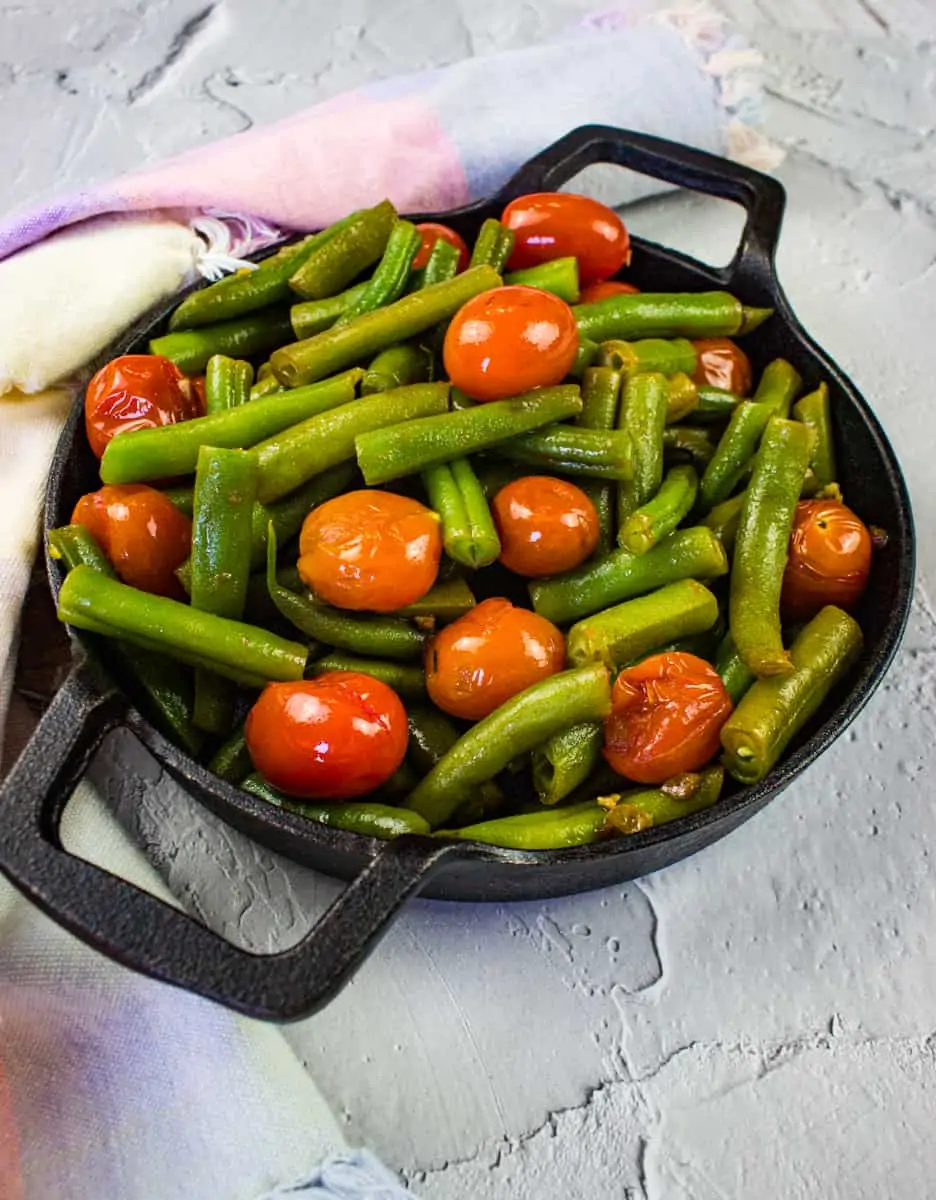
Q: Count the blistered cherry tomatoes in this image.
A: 13